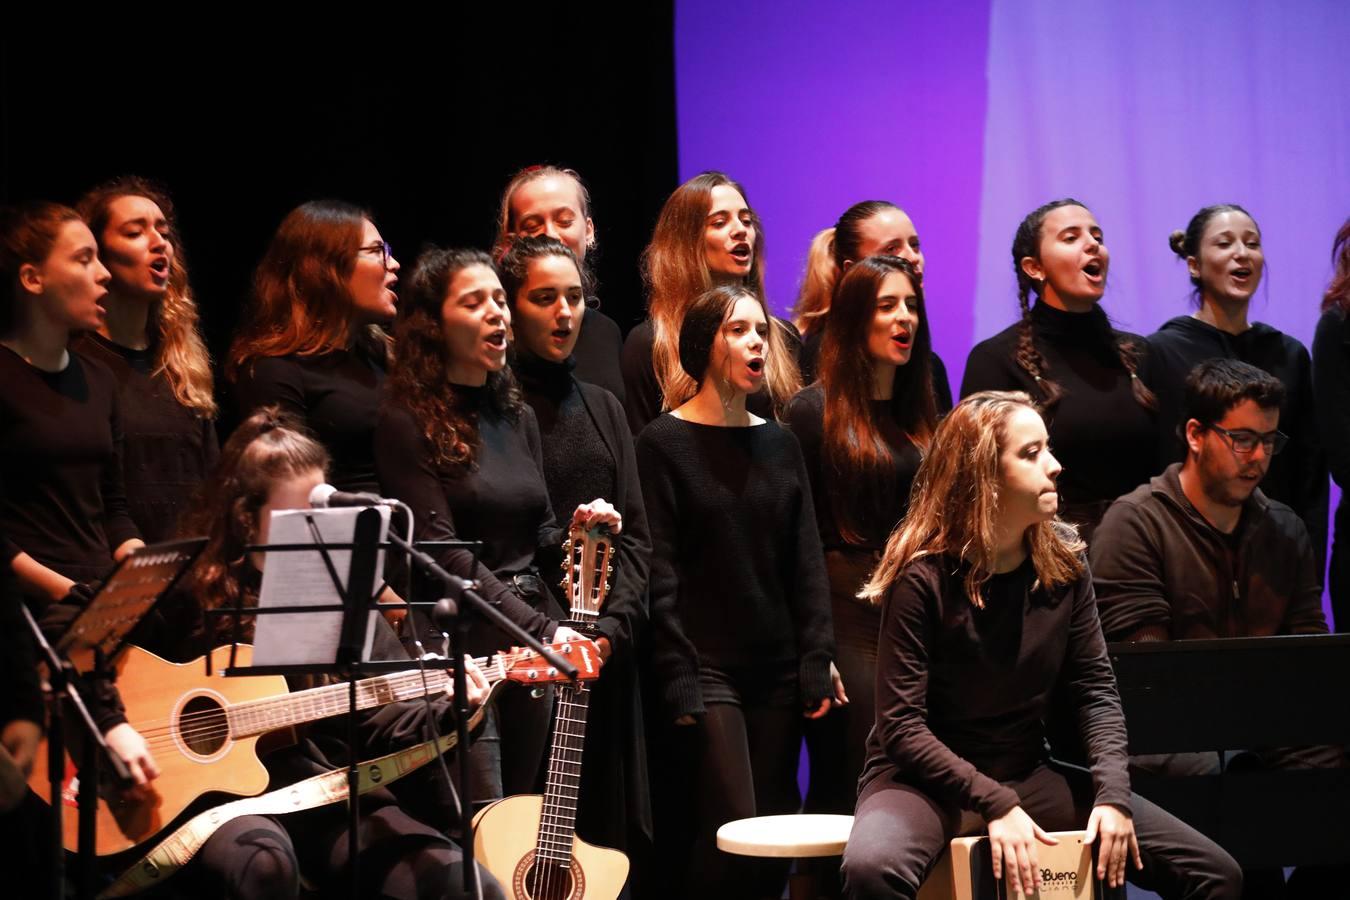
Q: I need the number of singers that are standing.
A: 13